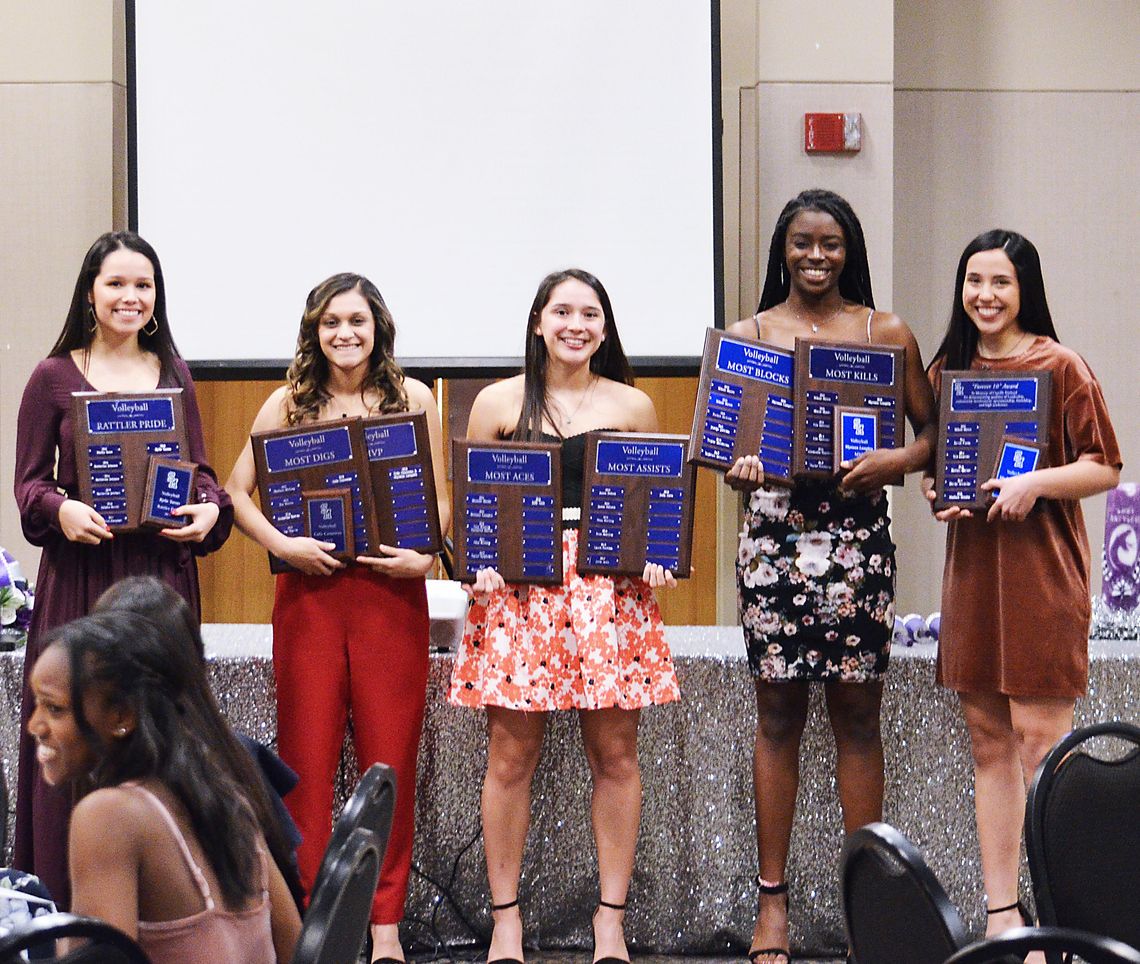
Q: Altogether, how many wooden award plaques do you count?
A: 12